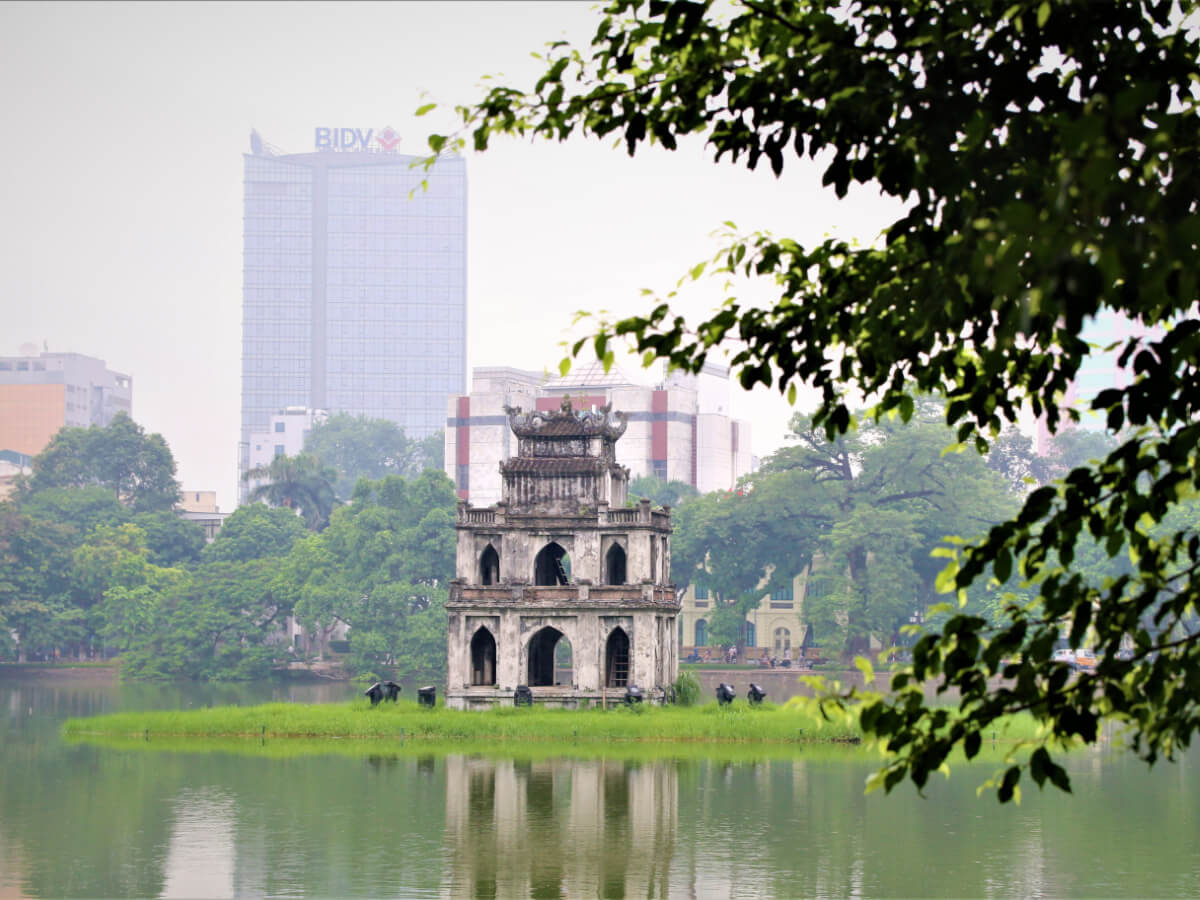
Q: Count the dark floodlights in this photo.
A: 7